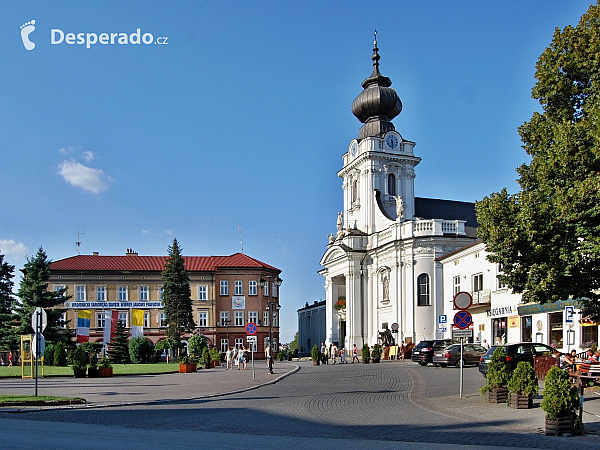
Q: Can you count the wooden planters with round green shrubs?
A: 3